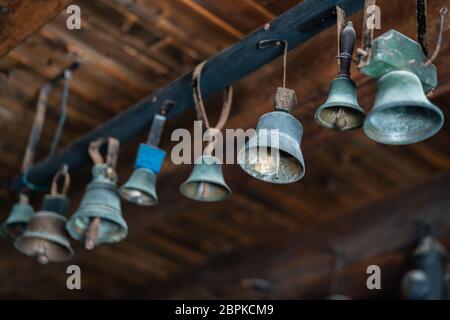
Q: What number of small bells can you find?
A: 8